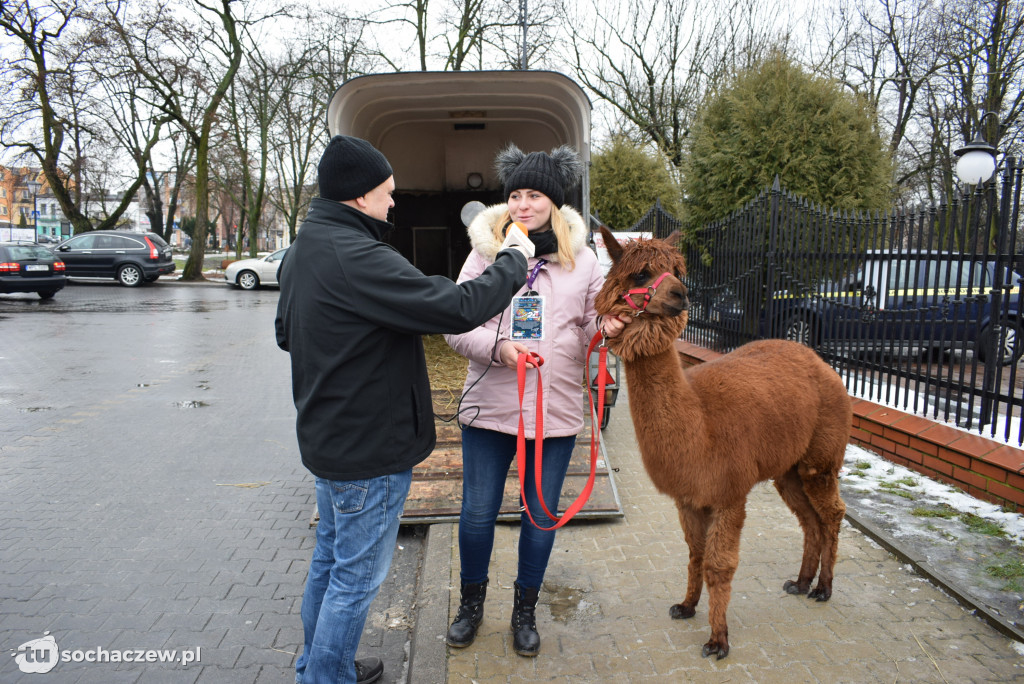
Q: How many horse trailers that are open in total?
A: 1